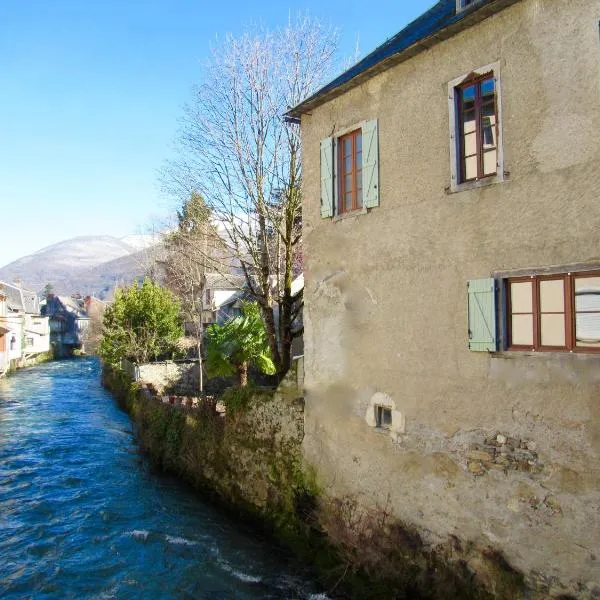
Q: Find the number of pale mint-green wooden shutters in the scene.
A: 3